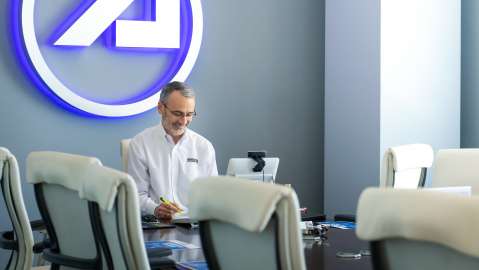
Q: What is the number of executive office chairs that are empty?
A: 7